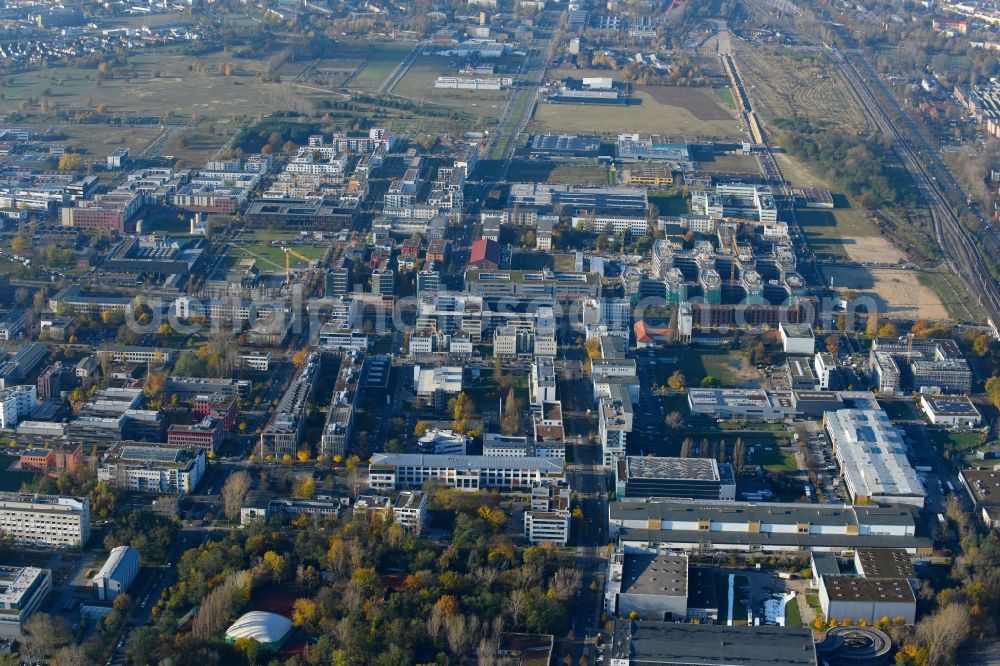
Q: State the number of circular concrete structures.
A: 1